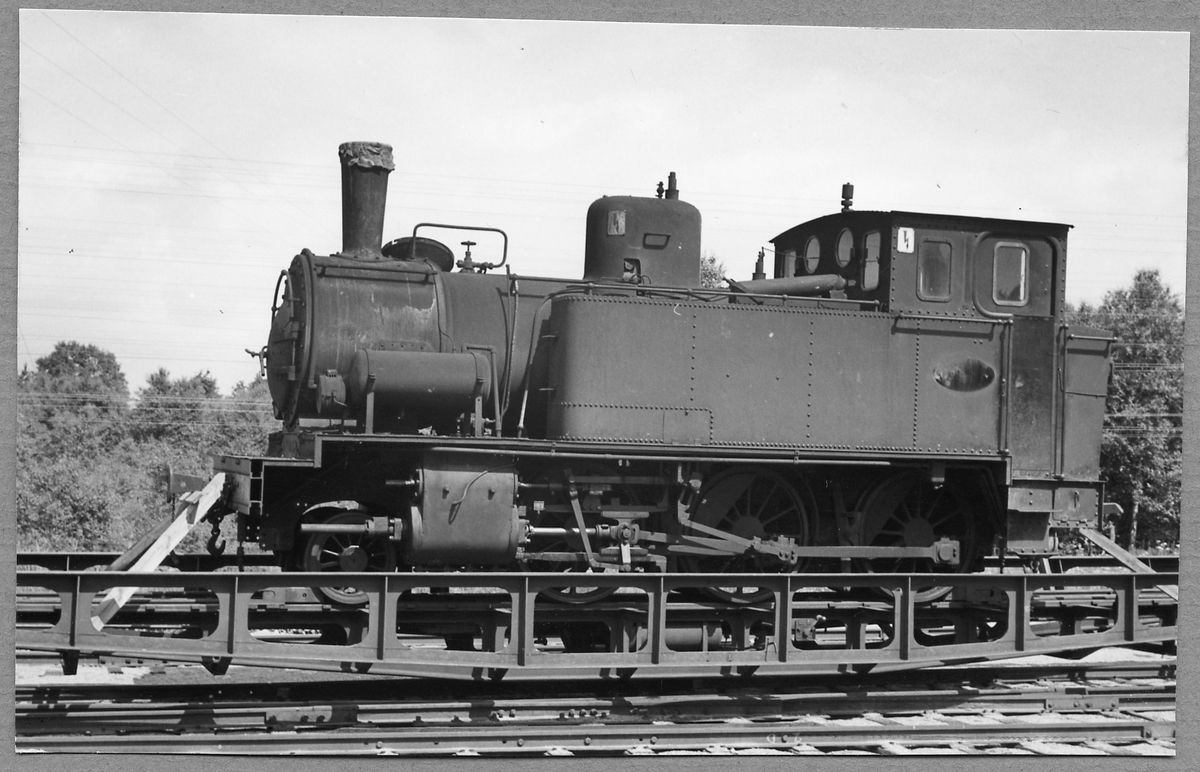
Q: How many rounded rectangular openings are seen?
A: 10